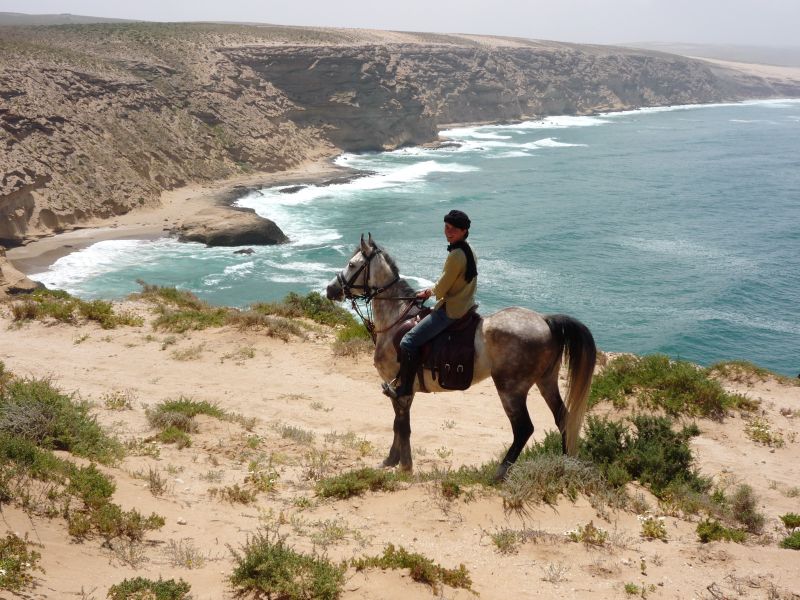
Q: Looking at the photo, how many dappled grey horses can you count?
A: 1